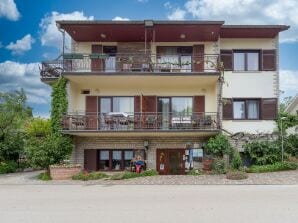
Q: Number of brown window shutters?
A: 11